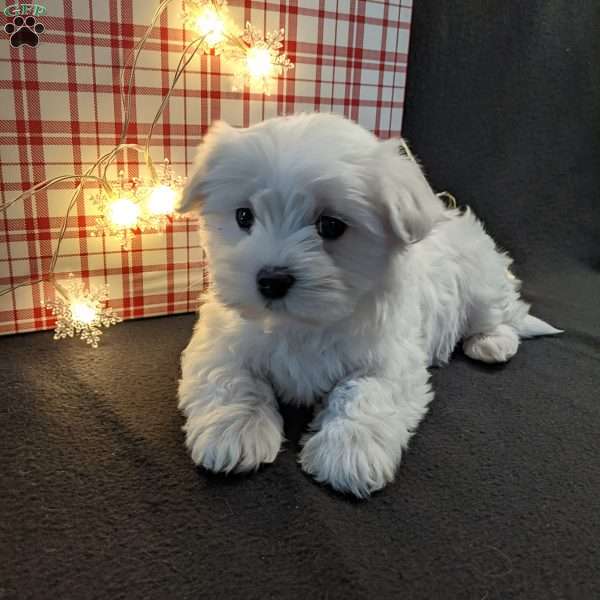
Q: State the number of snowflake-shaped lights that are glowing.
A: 5